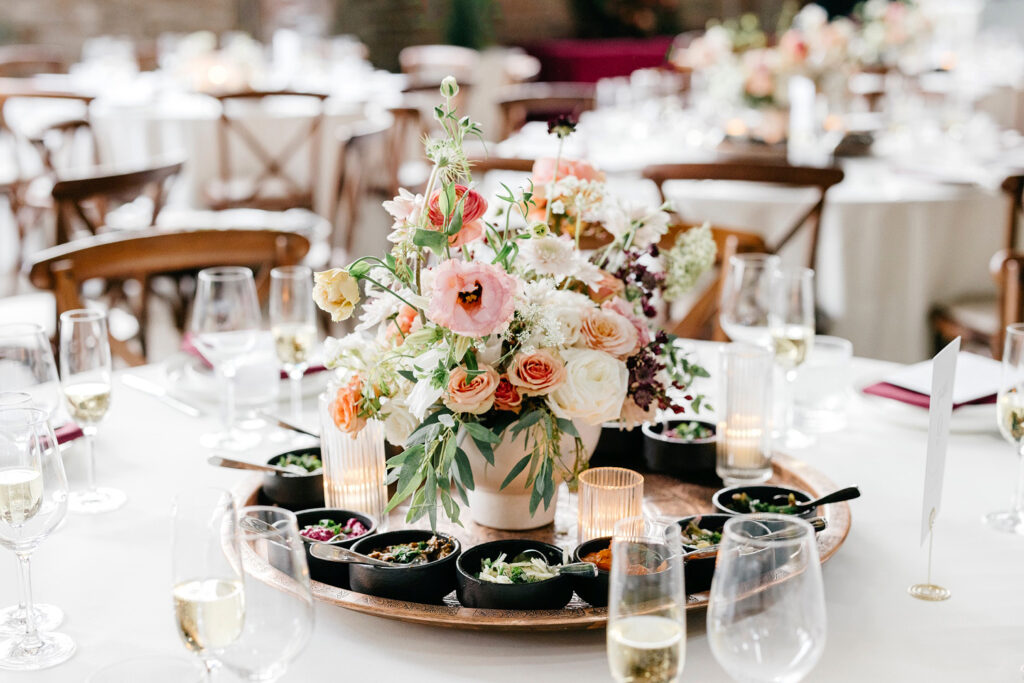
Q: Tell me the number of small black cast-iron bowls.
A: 9